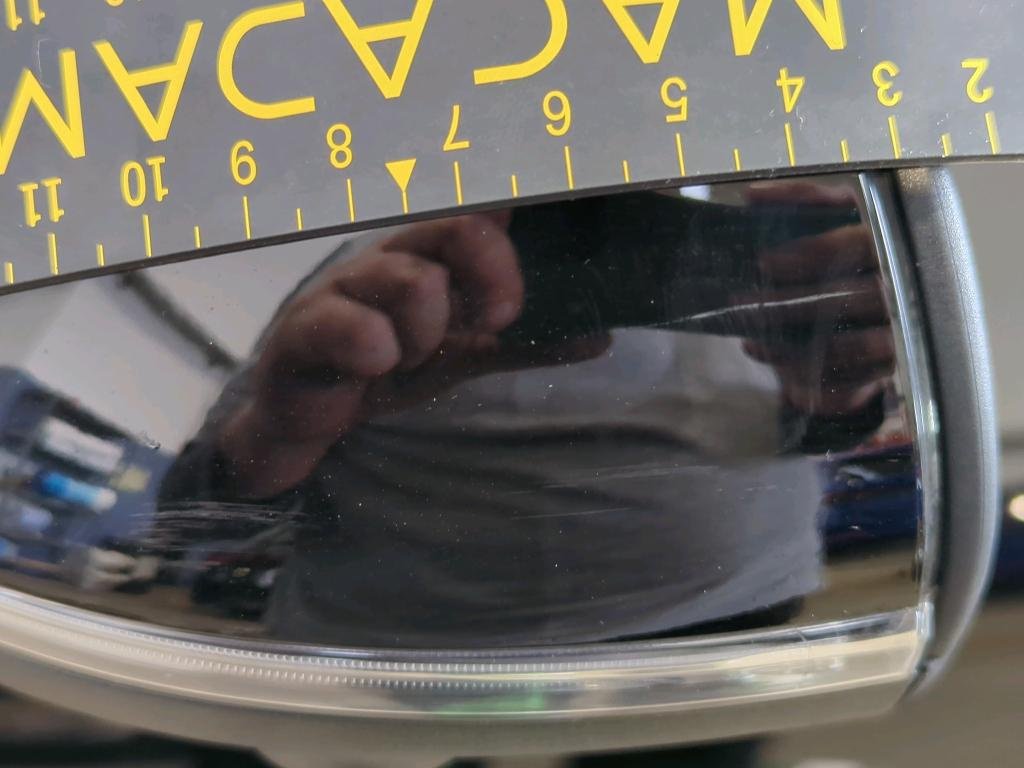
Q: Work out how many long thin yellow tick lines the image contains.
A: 10